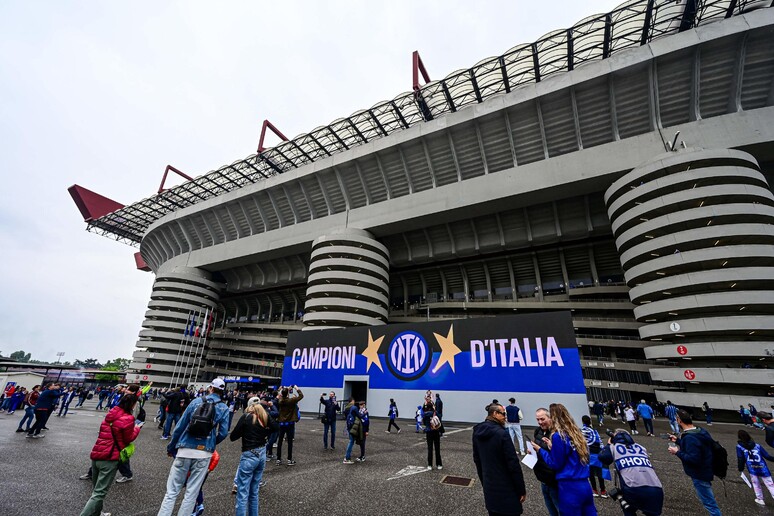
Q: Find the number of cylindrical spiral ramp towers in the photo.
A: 3